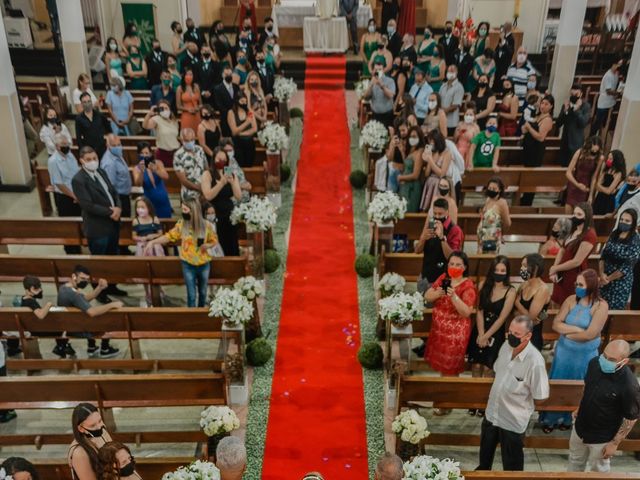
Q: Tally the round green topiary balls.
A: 7